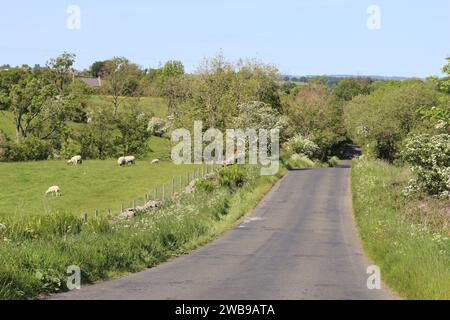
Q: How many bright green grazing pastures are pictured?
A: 1